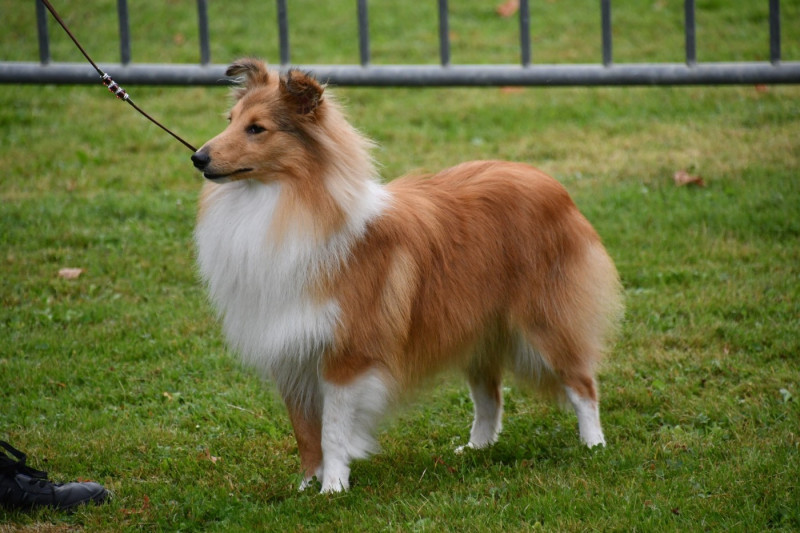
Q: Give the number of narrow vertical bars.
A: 10